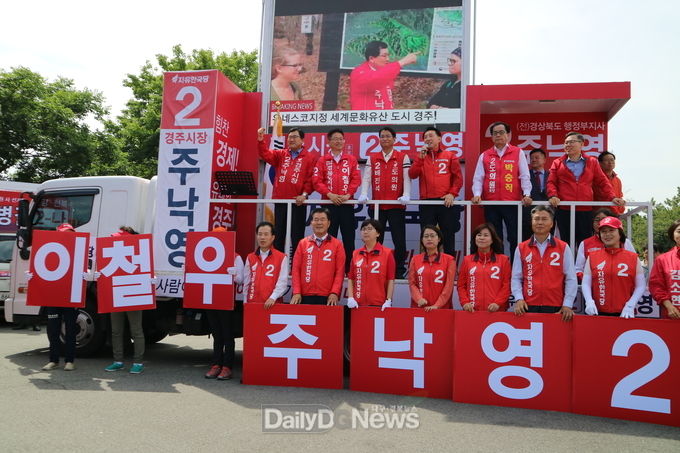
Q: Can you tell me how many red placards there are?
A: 7